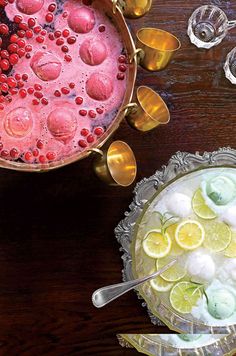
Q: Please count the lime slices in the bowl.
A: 4